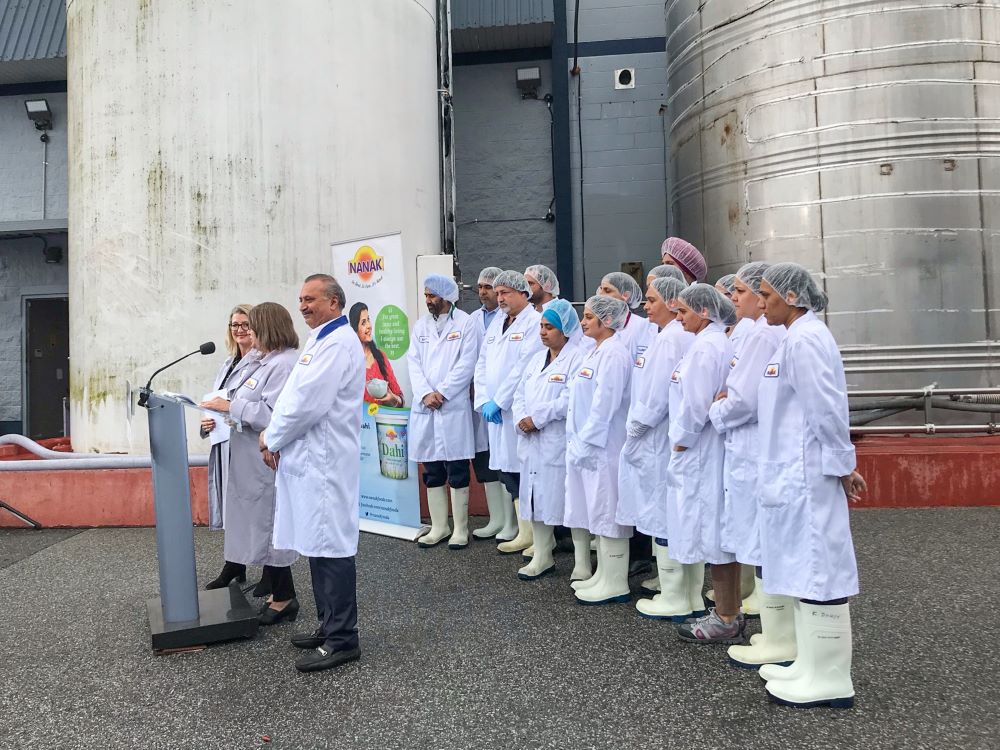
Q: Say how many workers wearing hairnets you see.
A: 14